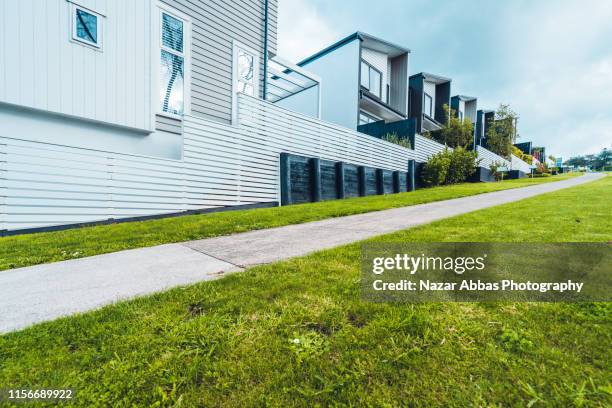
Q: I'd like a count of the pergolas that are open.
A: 1